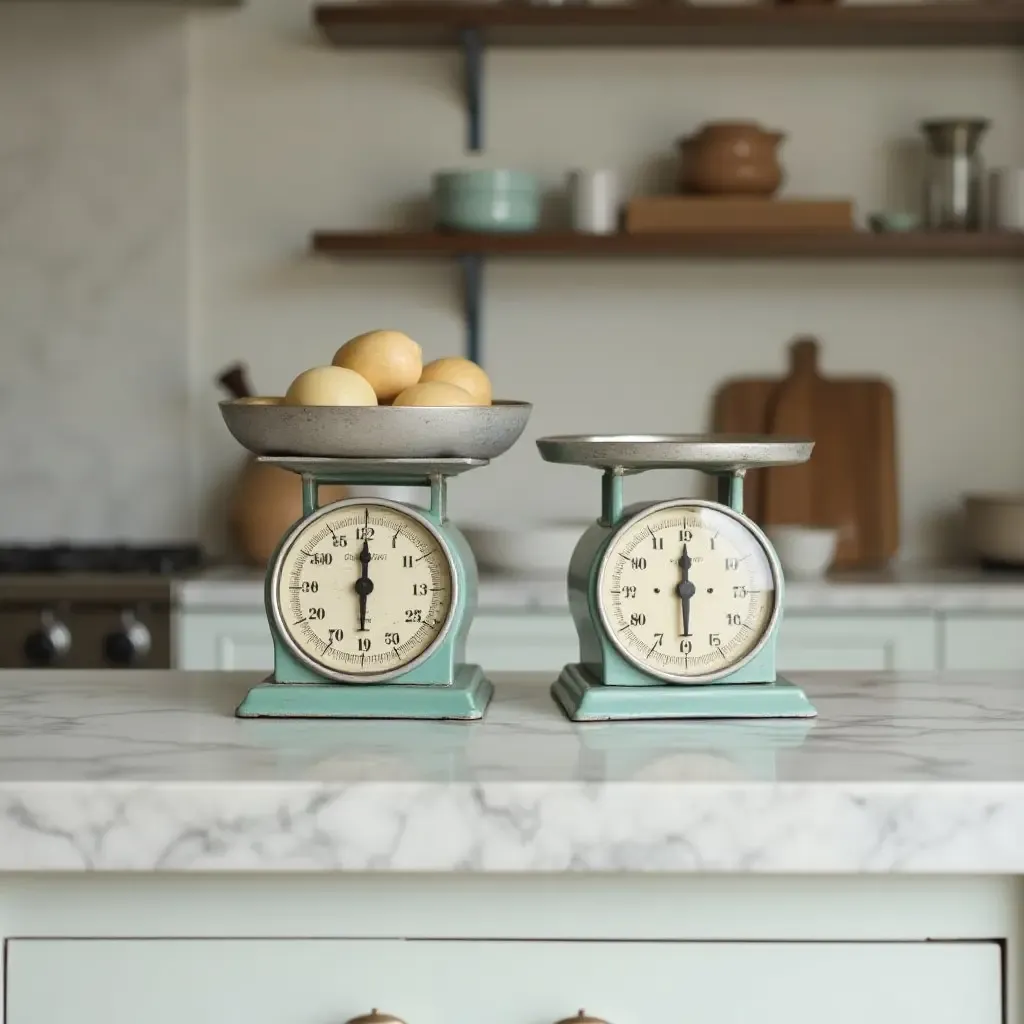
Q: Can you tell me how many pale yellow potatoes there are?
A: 4